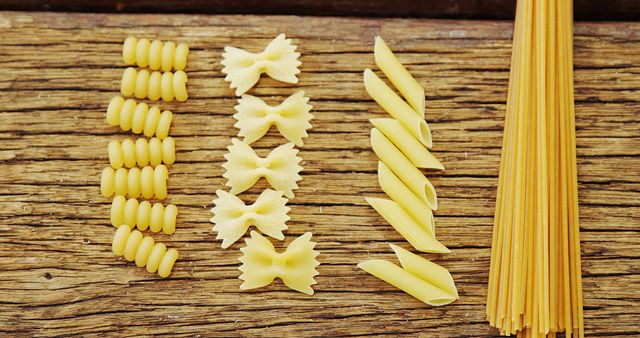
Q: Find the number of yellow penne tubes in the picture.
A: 8